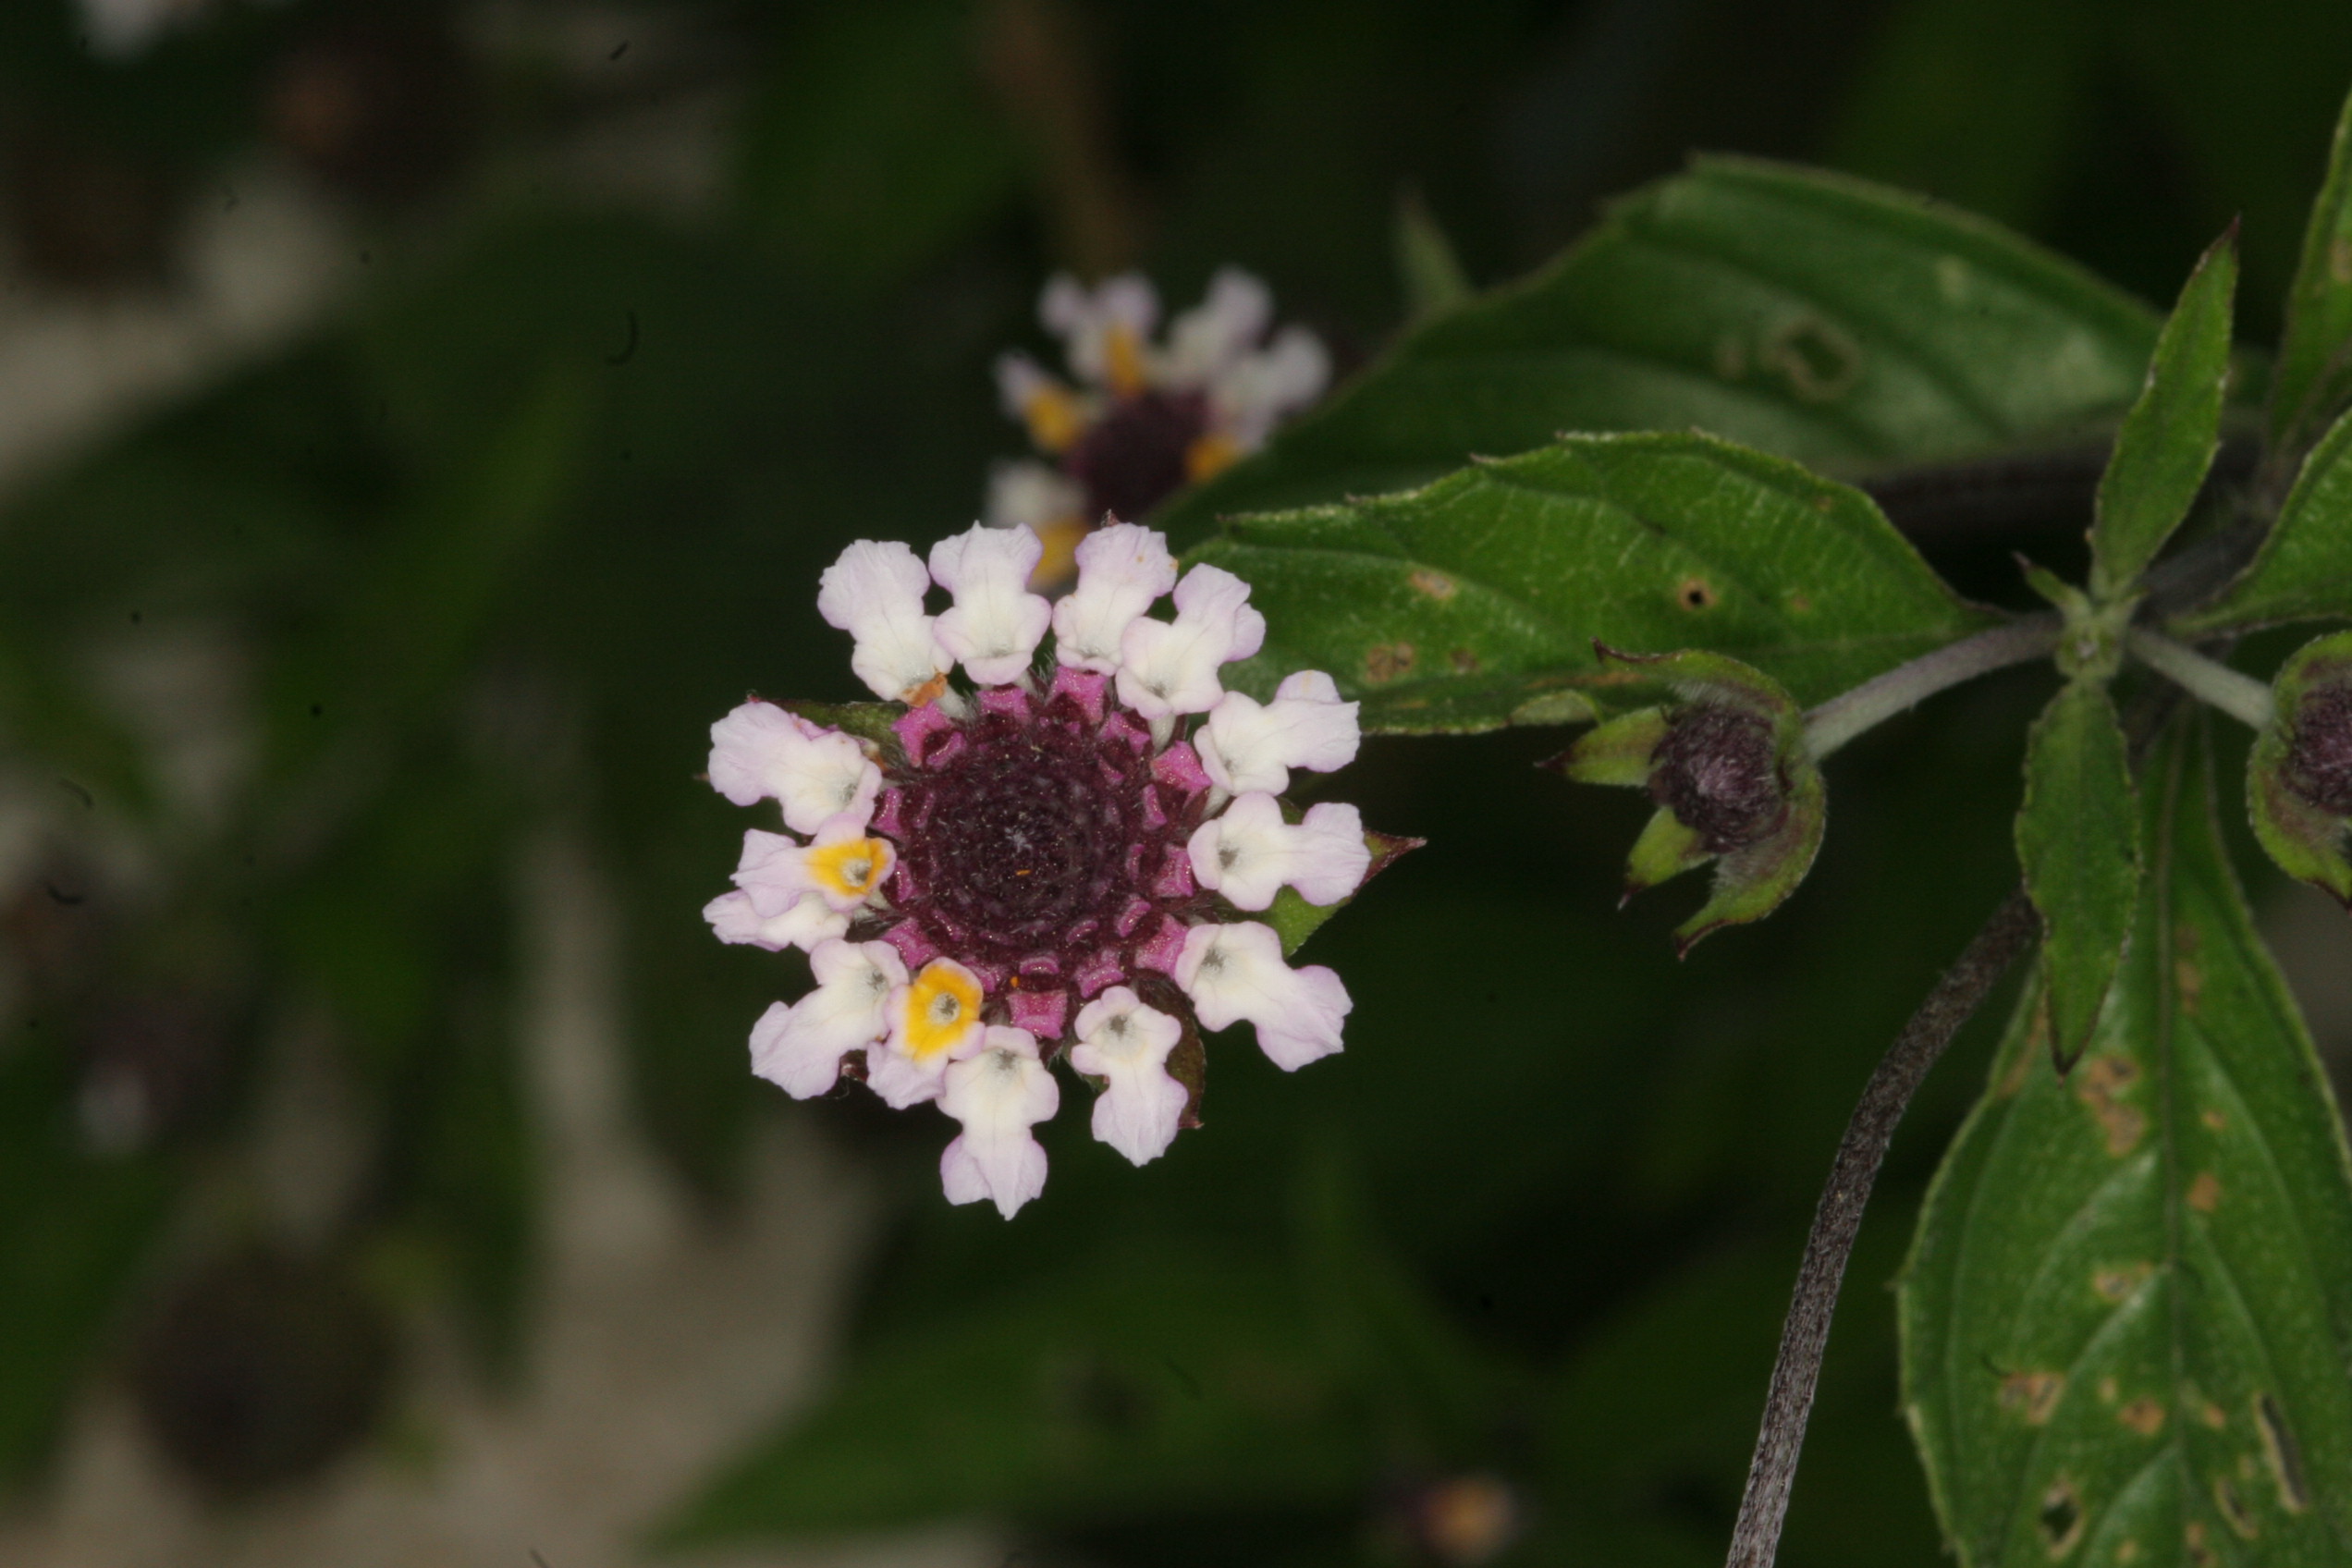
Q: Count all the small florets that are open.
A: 14